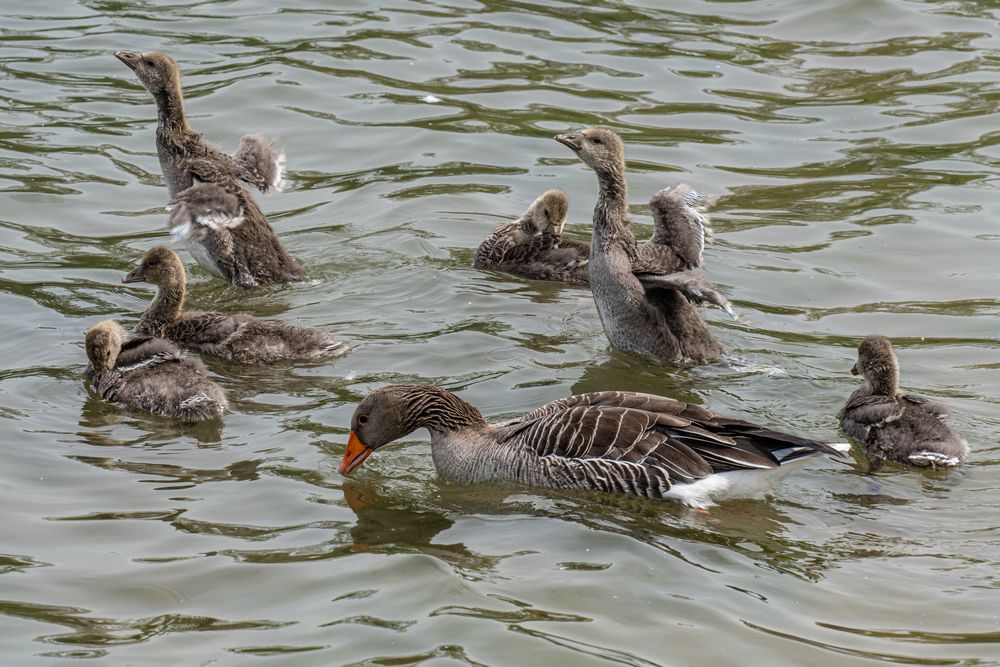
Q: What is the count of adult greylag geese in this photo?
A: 1